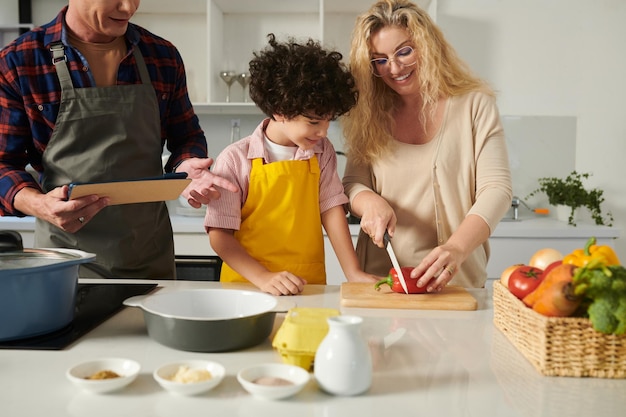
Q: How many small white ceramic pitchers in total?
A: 1